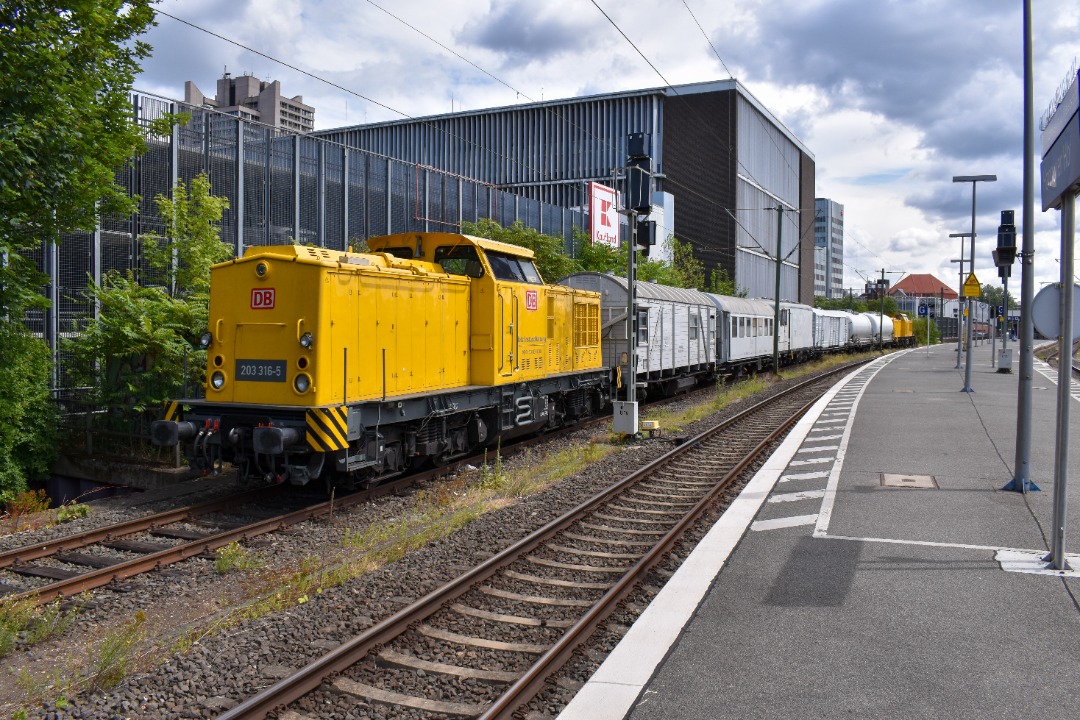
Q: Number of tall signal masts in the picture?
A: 2